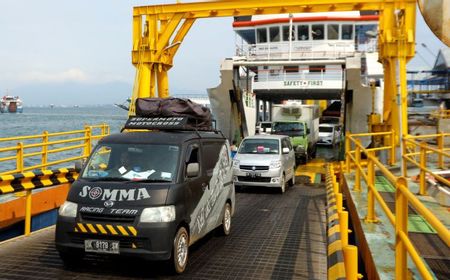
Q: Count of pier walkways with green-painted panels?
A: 1